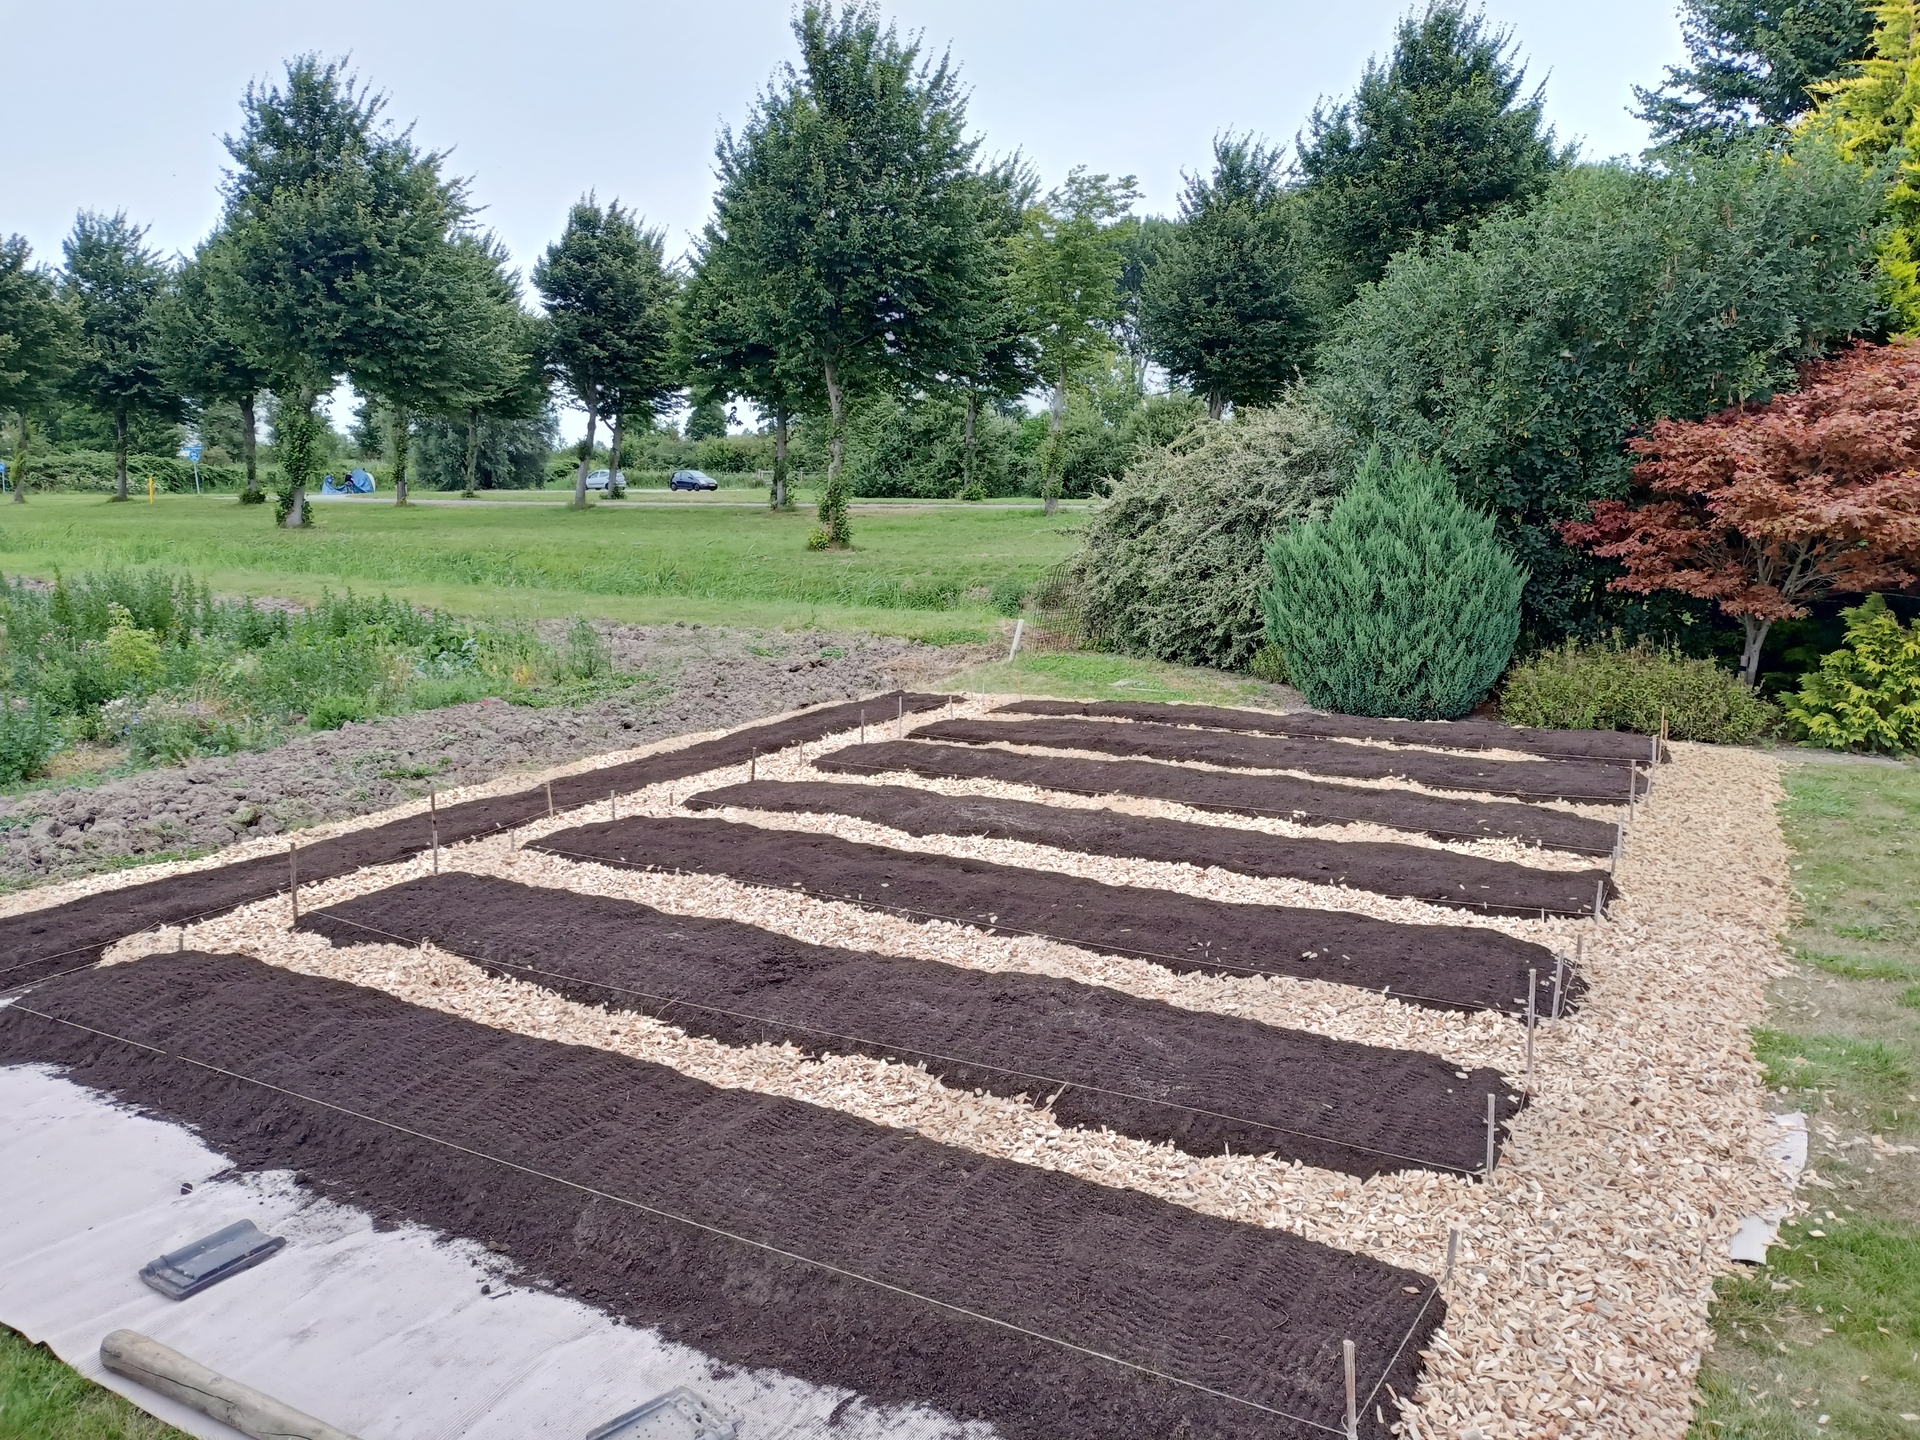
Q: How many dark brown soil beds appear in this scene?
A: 8